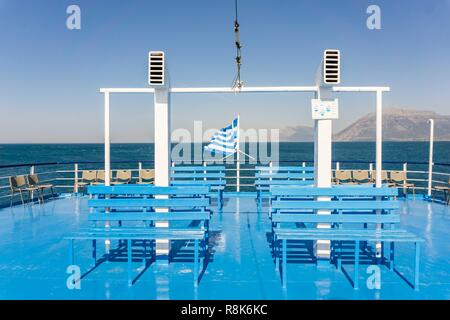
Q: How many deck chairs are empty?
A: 11